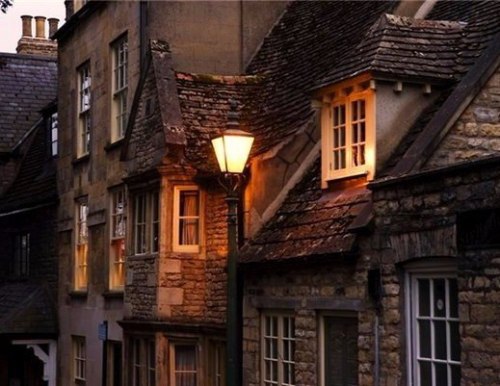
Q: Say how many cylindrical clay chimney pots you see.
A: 3